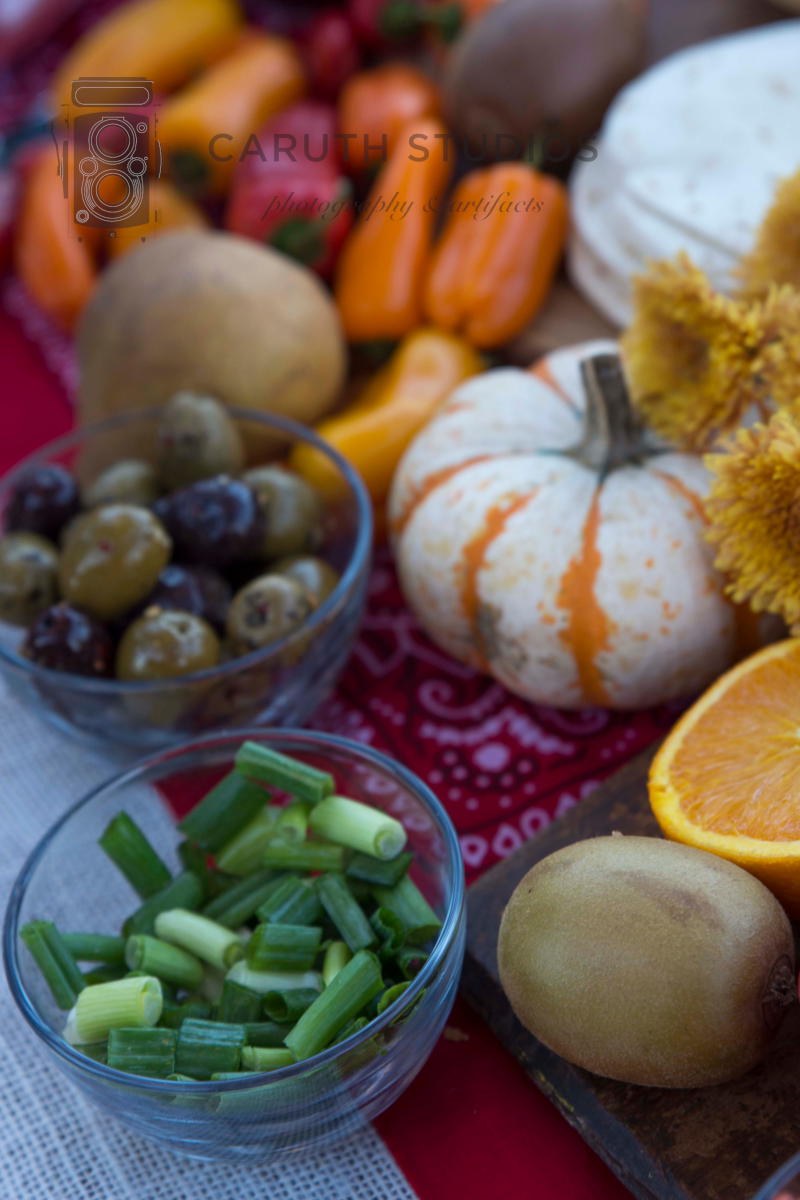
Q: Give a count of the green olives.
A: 8